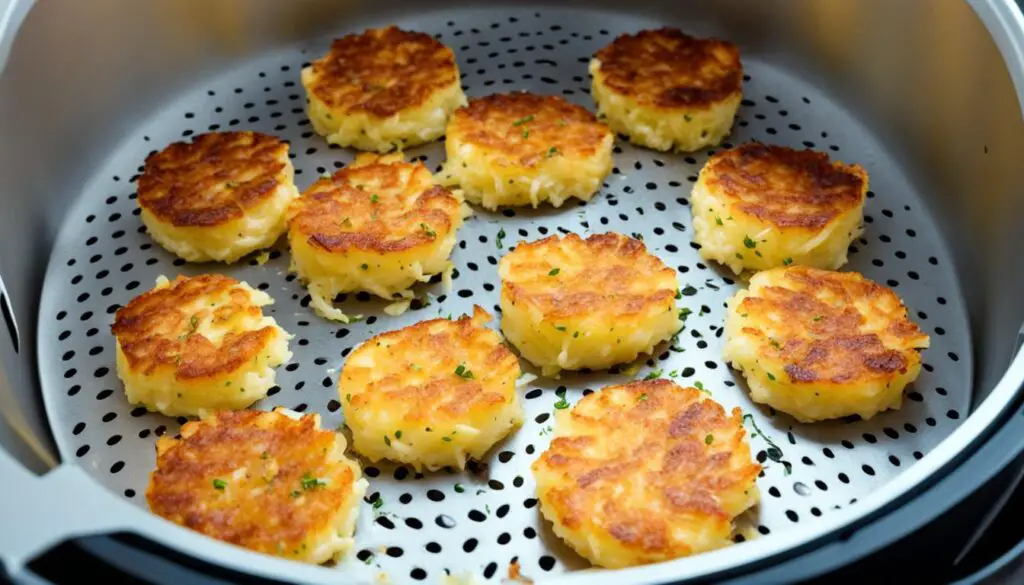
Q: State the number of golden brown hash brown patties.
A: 12